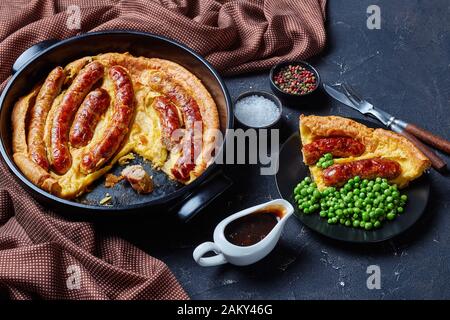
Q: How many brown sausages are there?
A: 8